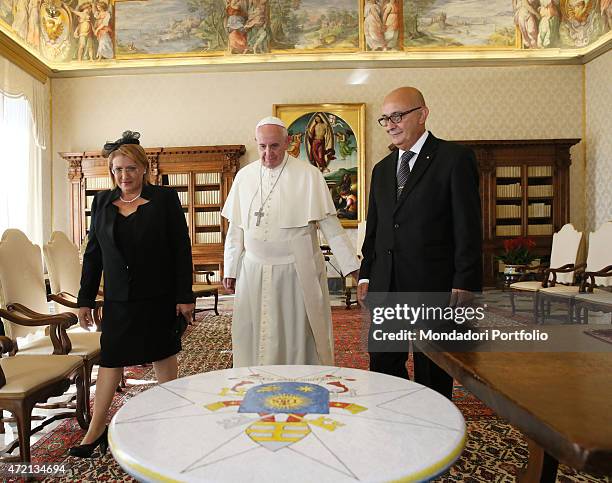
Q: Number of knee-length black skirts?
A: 1